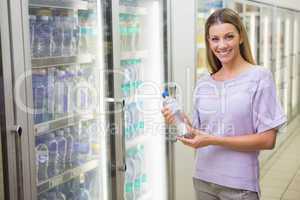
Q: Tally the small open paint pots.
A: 0